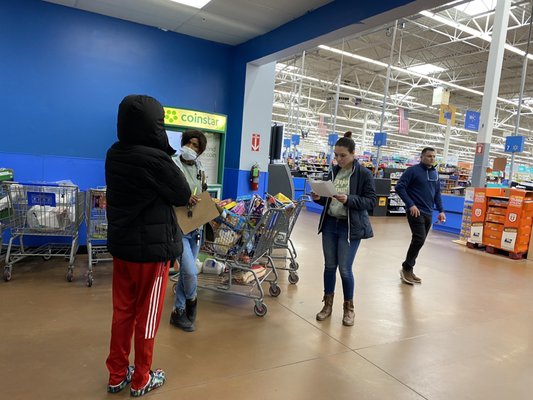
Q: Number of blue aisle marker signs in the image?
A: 5